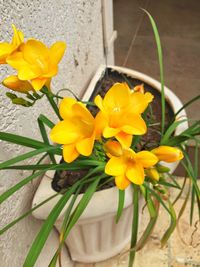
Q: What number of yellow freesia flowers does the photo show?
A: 5